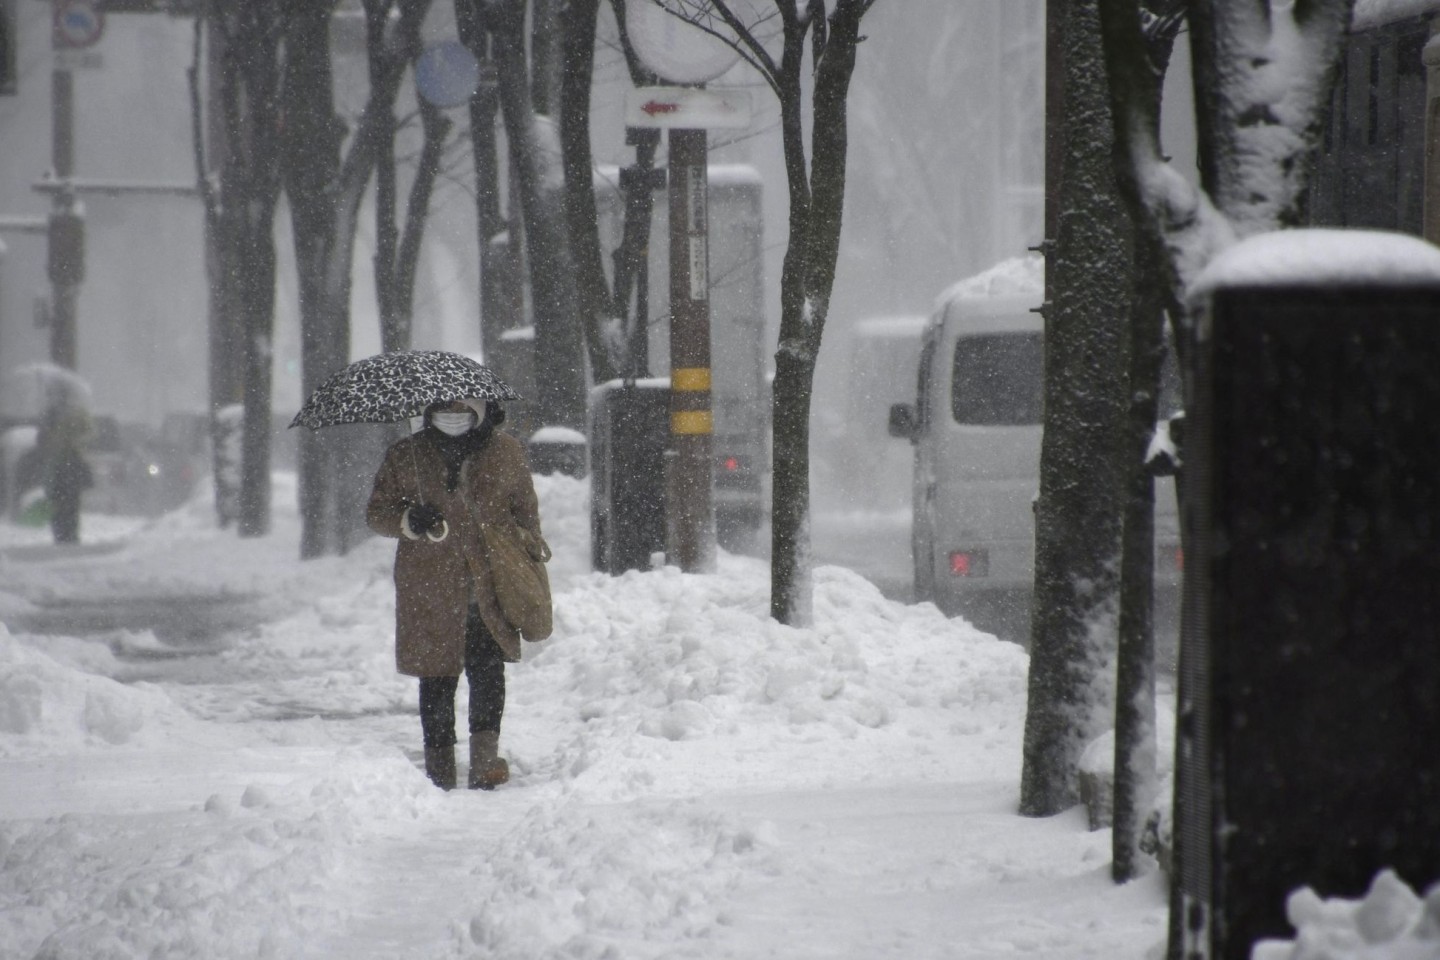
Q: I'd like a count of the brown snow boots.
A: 2